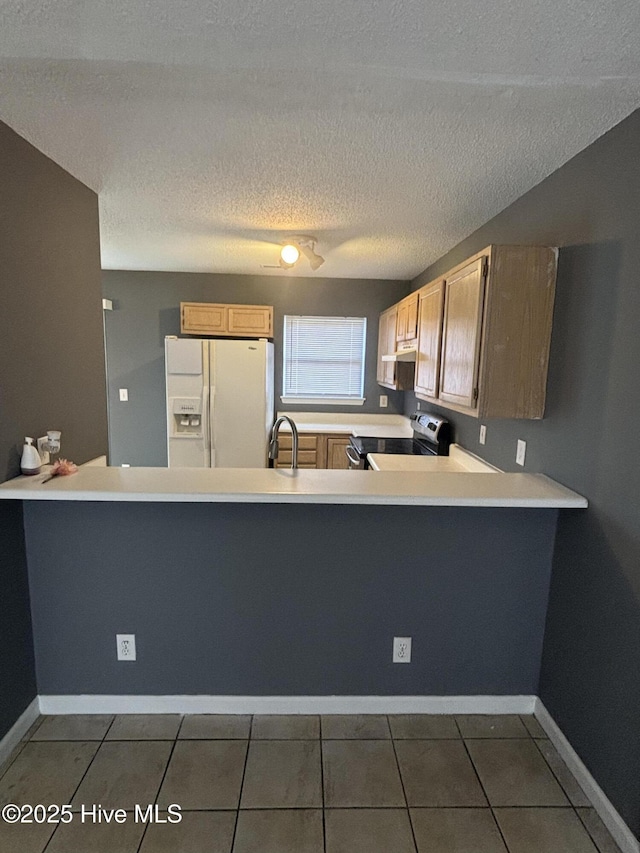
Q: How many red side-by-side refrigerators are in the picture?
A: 0